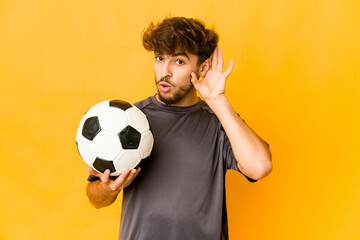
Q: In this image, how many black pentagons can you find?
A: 4